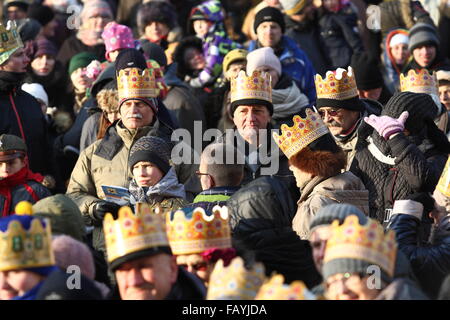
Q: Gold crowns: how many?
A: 13